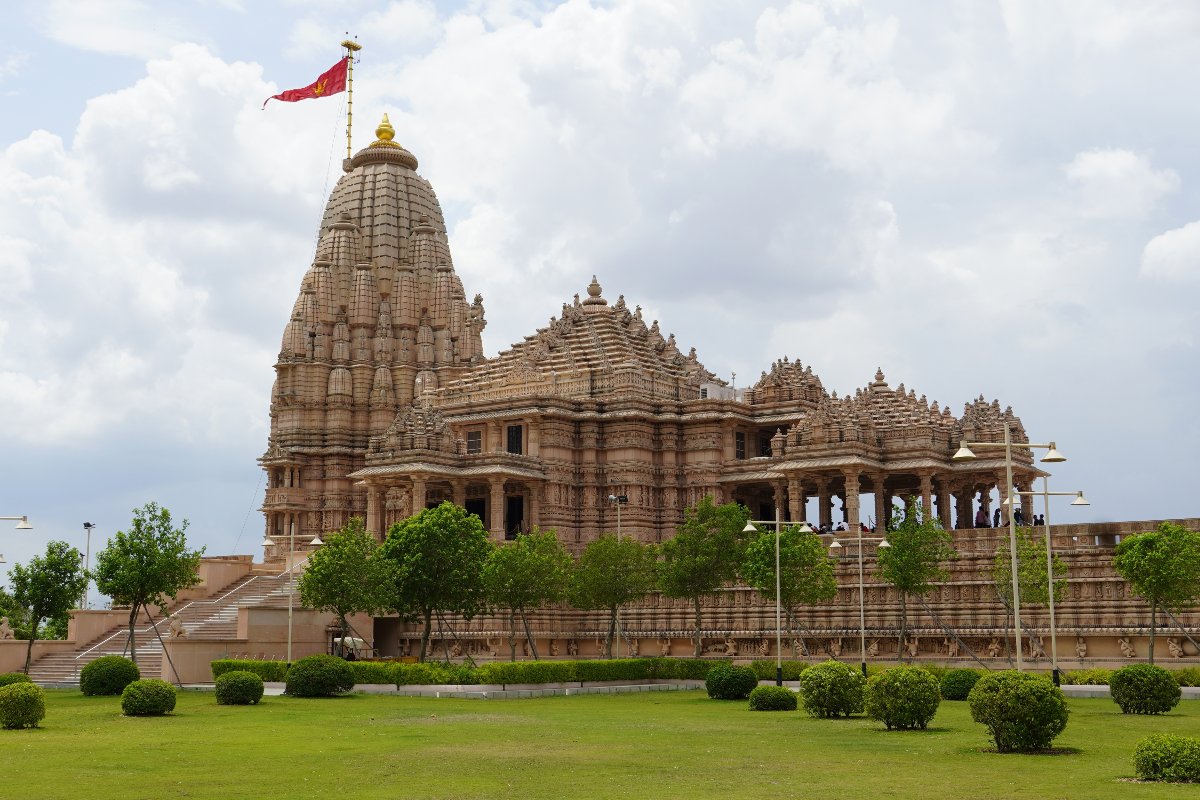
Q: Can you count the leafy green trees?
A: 11